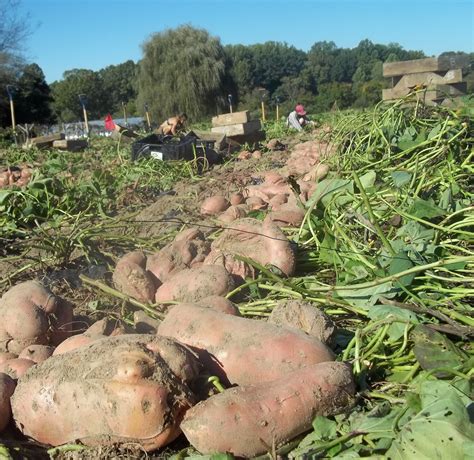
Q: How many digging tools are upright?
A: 7